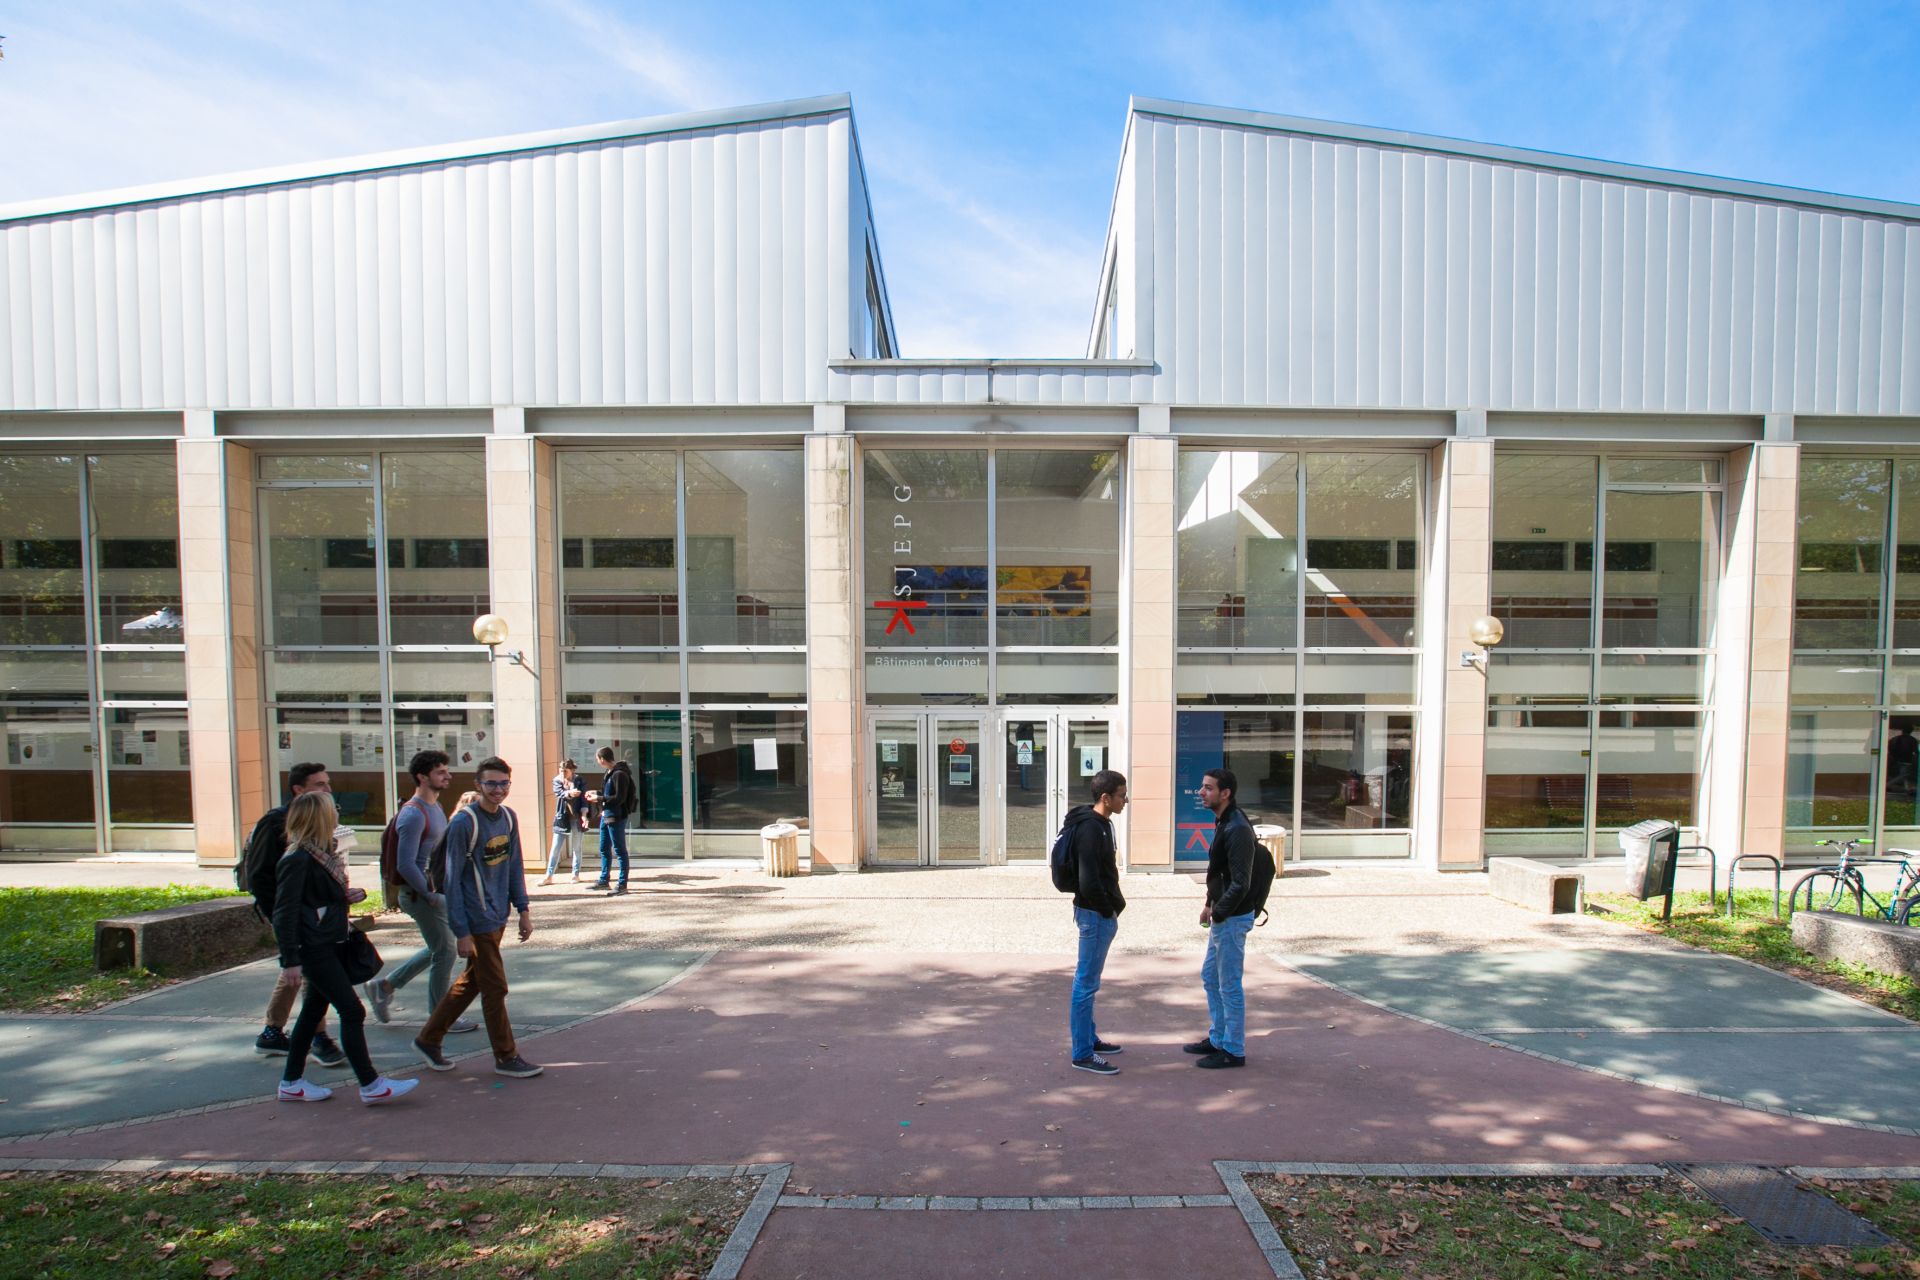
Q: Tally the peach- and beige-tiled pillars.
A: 6